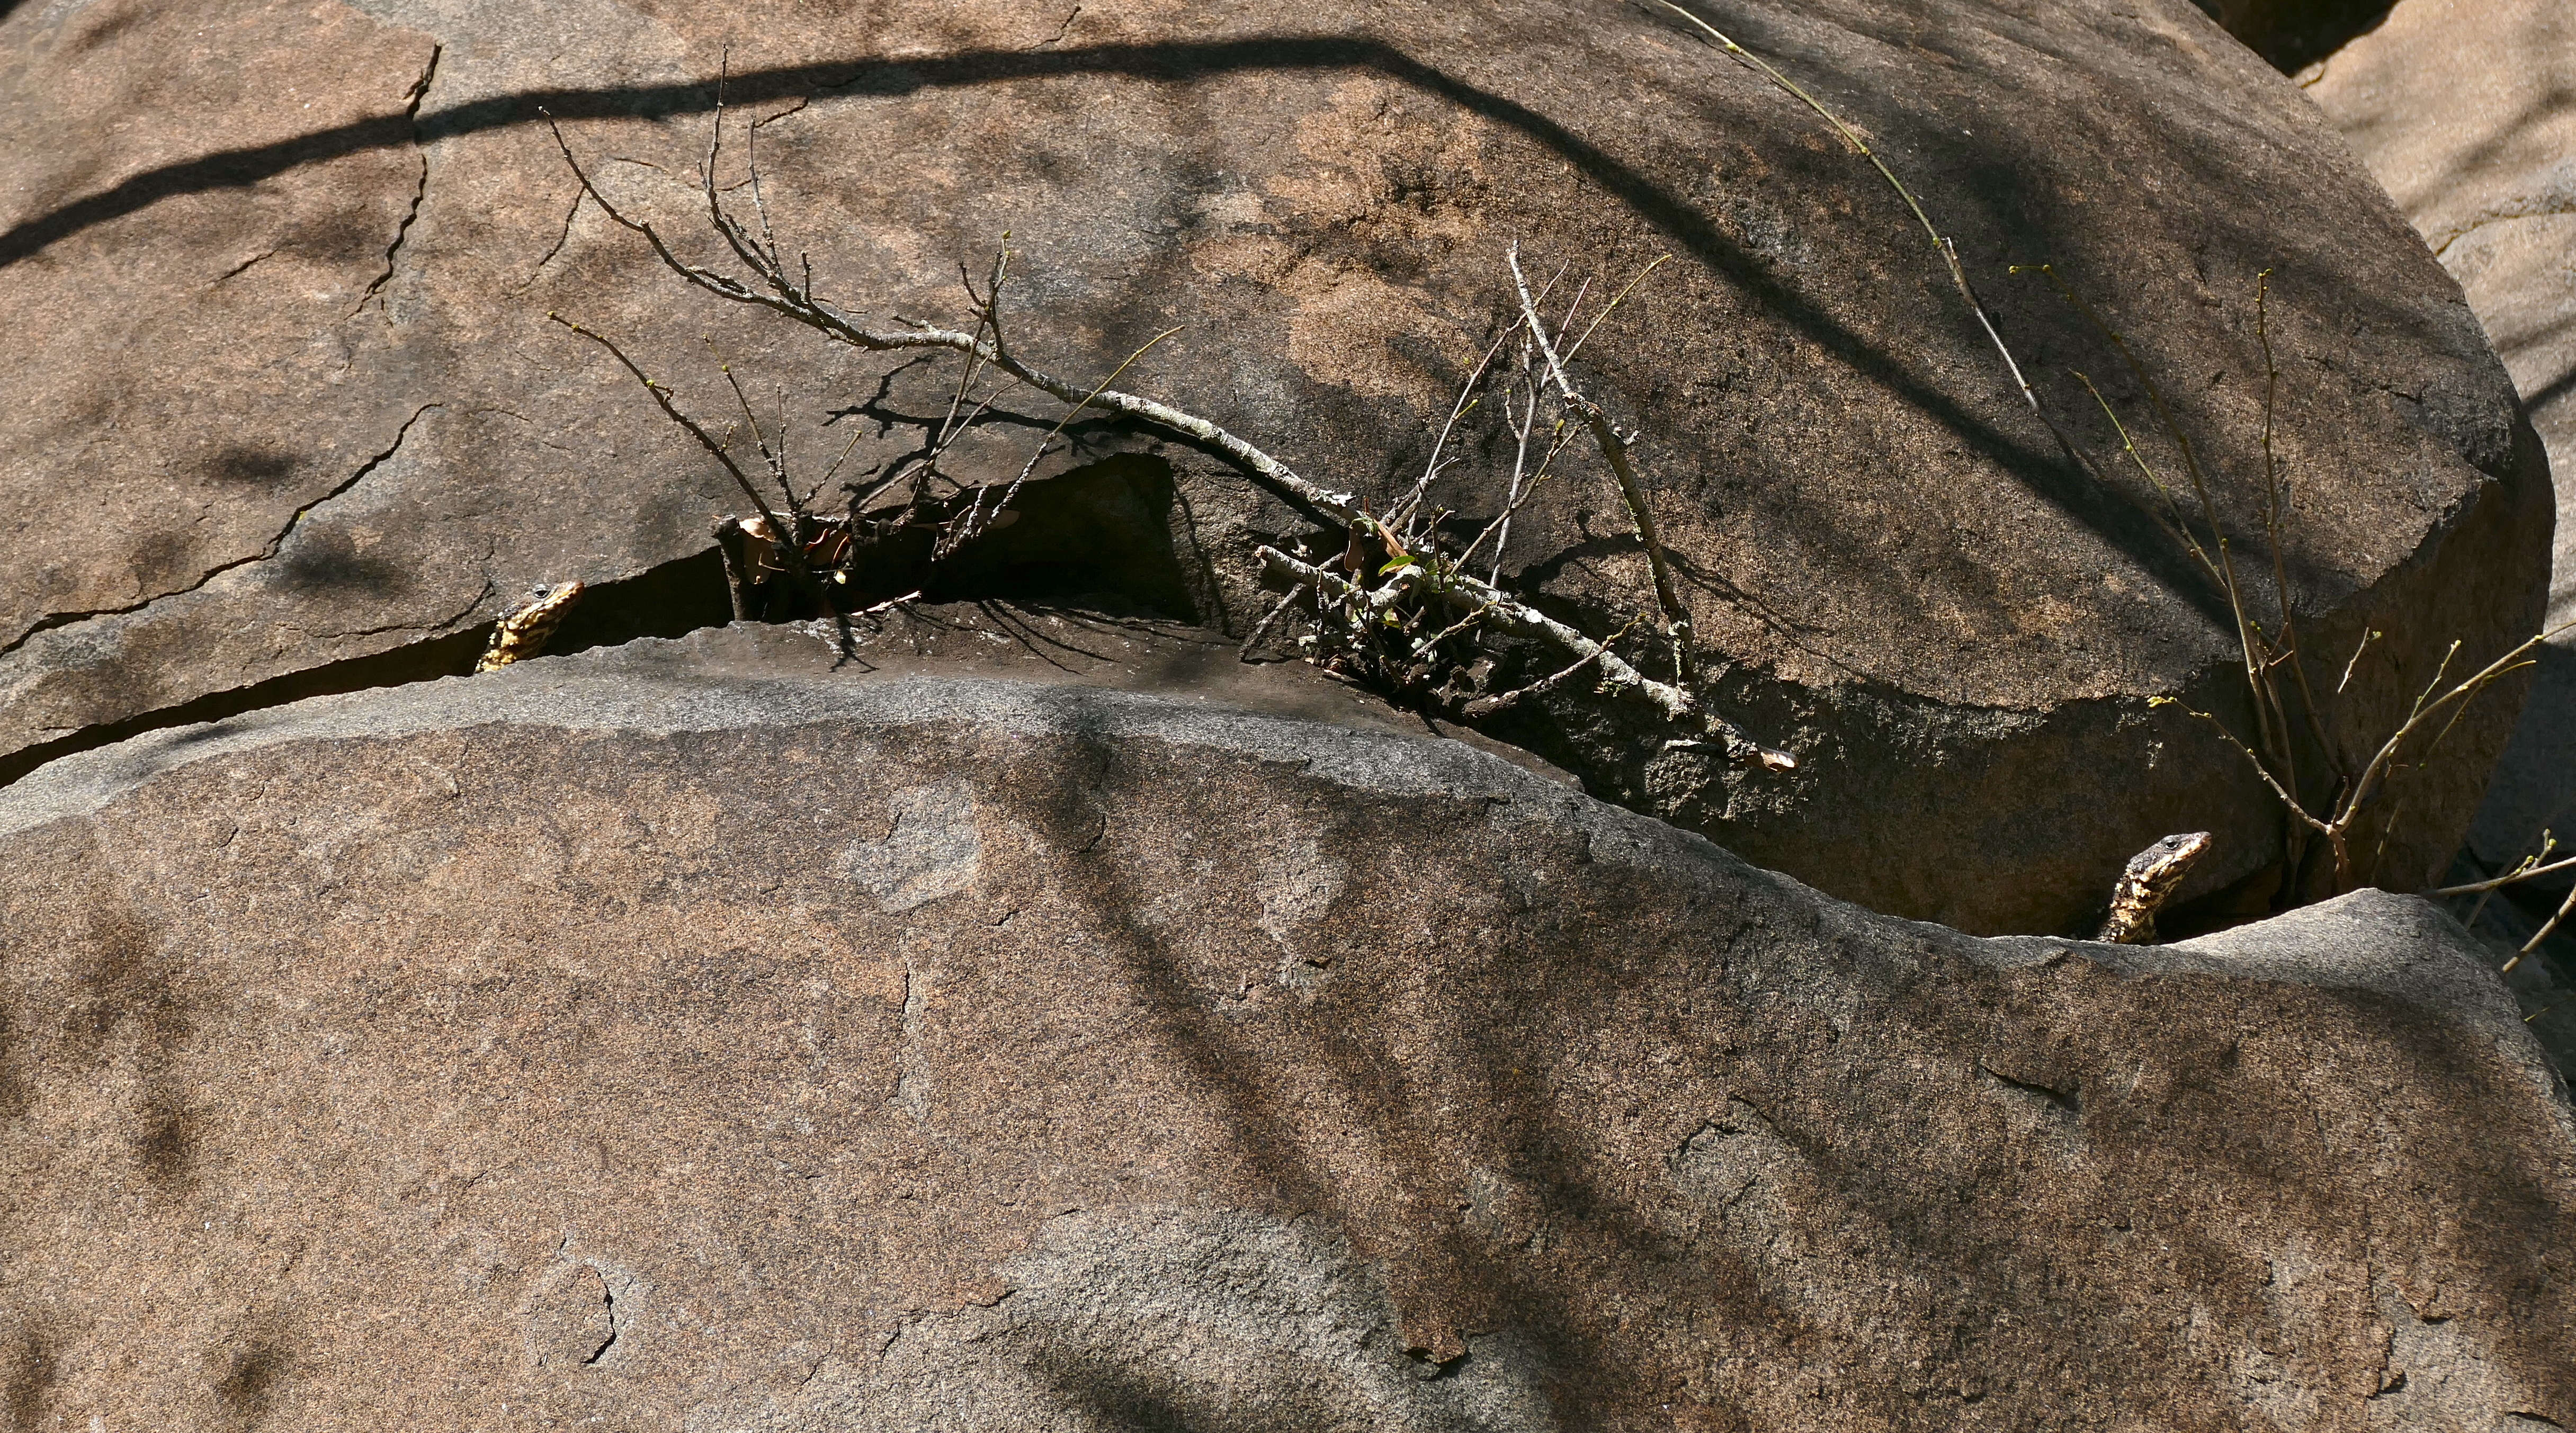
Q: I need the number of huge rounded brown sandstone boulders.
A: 2